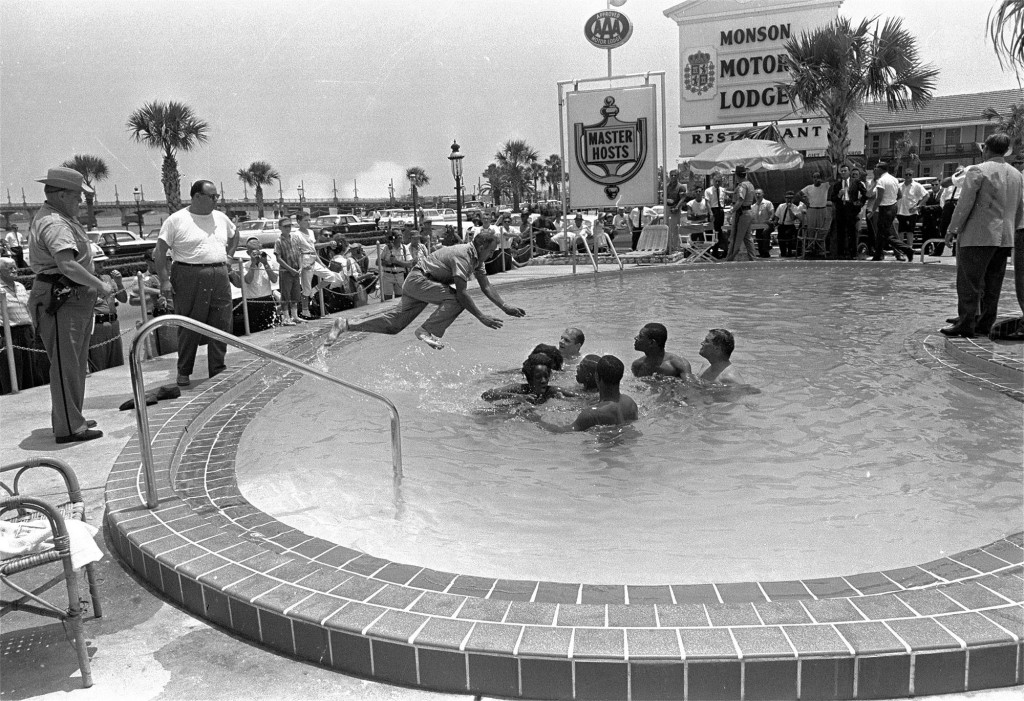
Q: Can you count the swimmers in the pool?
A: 7